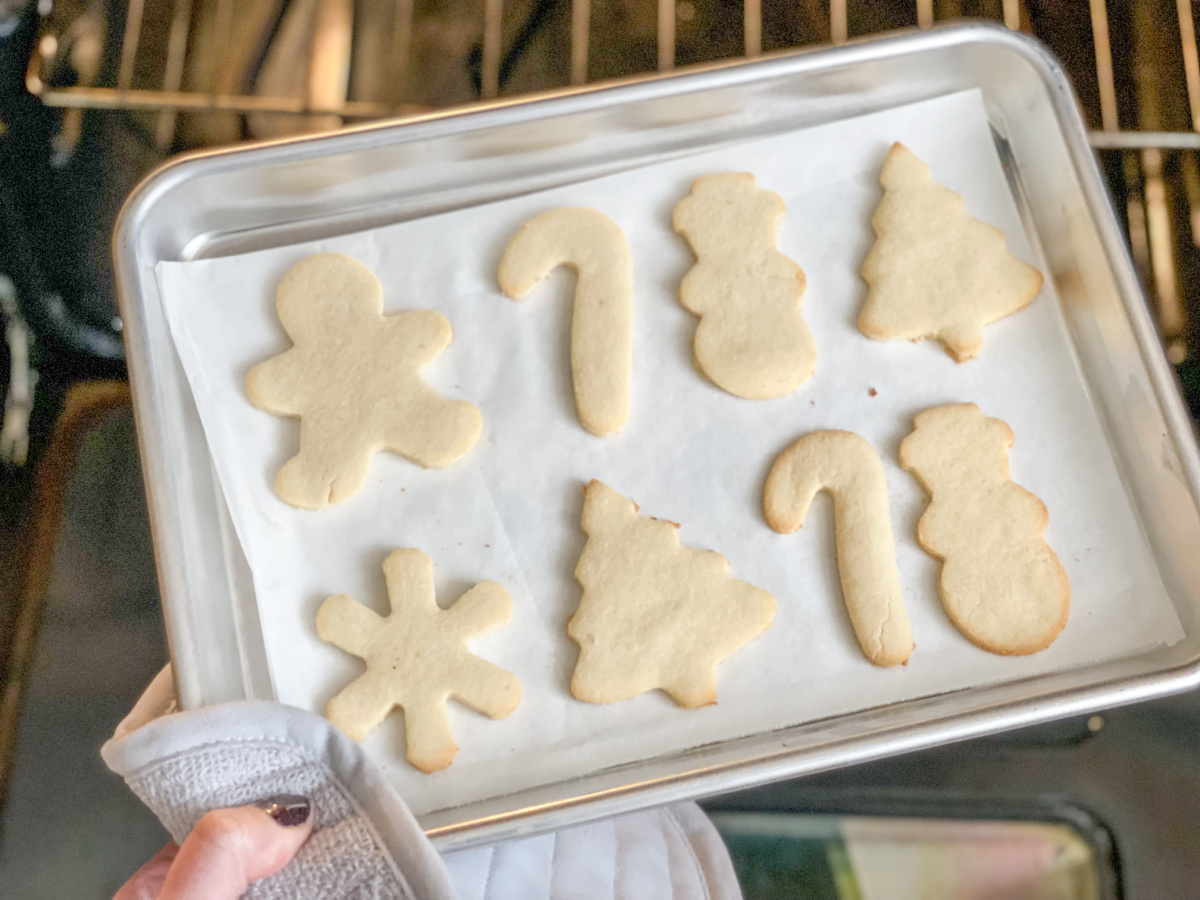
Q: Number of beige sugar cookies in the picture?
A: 8